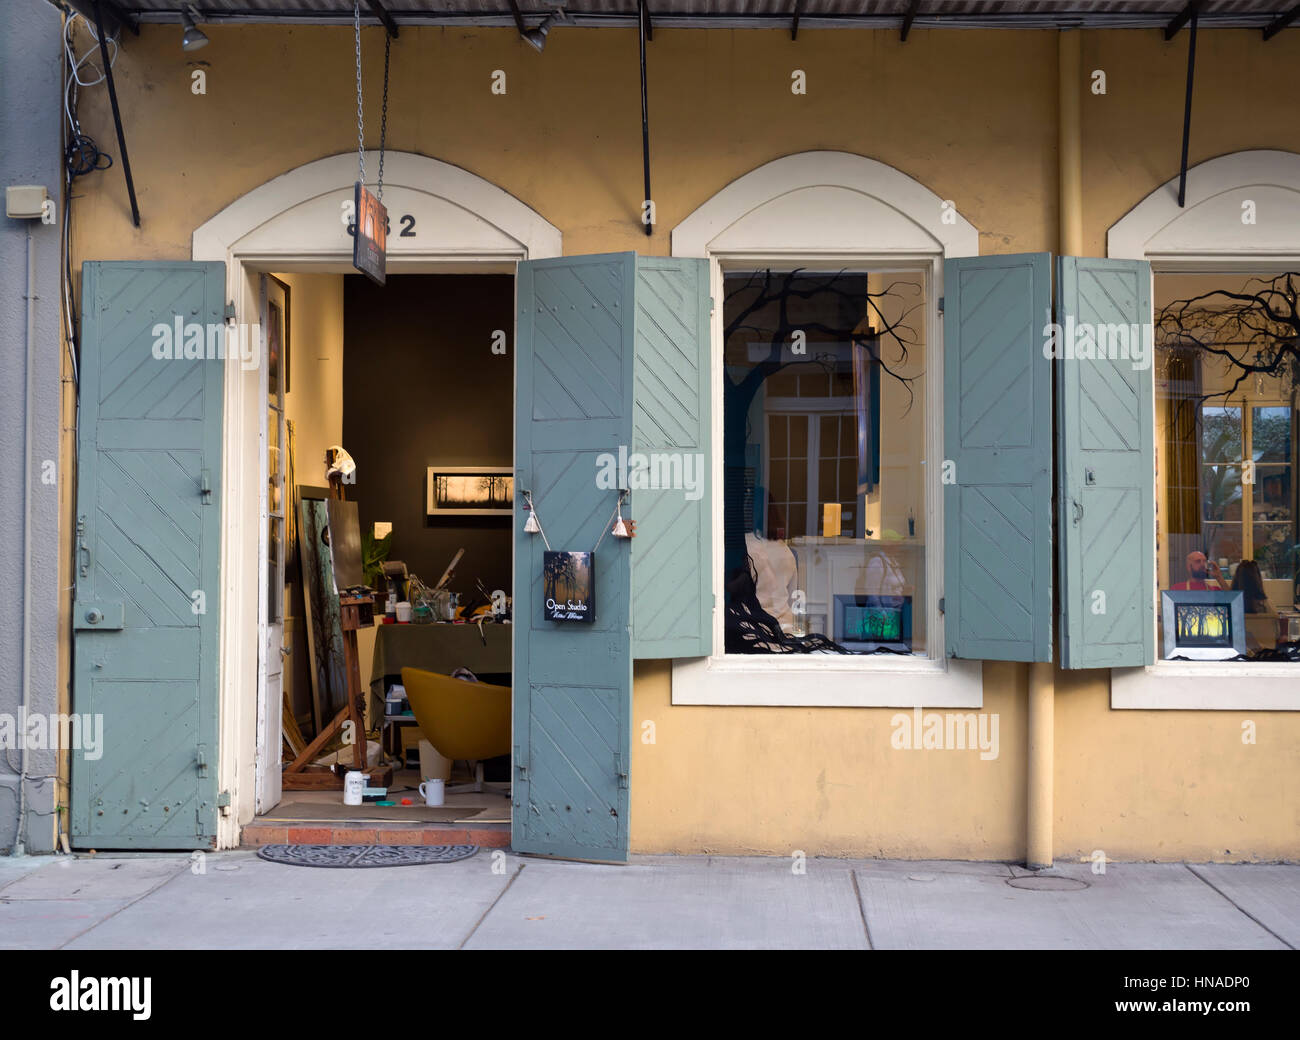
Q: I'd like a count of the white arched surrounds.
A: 3